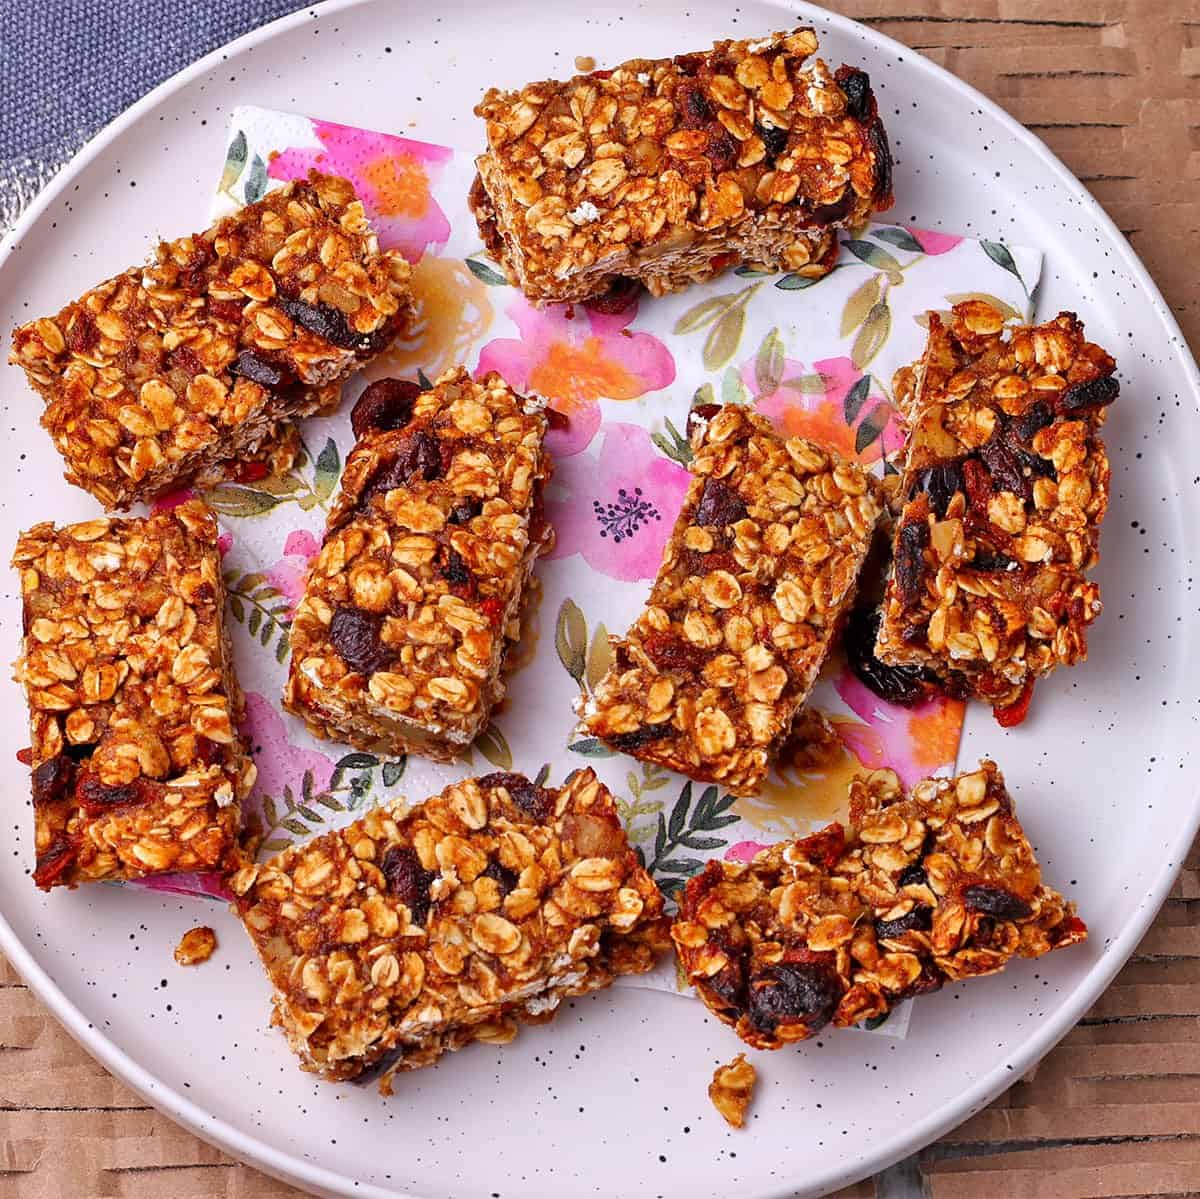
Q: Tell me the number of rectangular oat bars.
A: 8